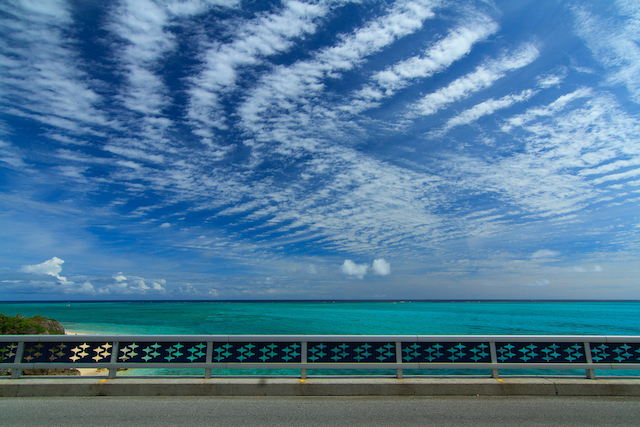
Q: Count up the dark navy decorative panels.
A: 8